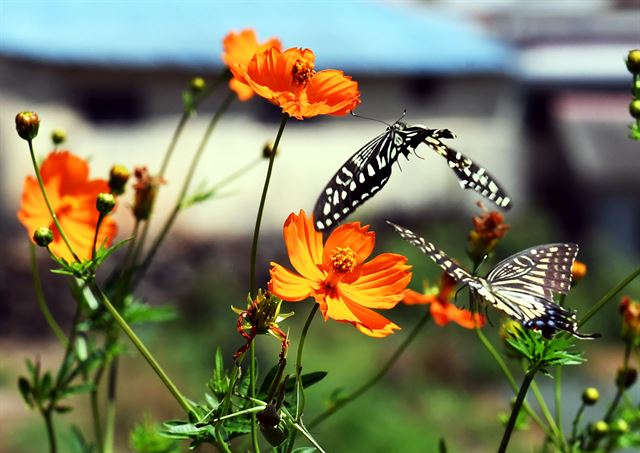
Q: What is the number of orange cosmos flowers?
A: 5